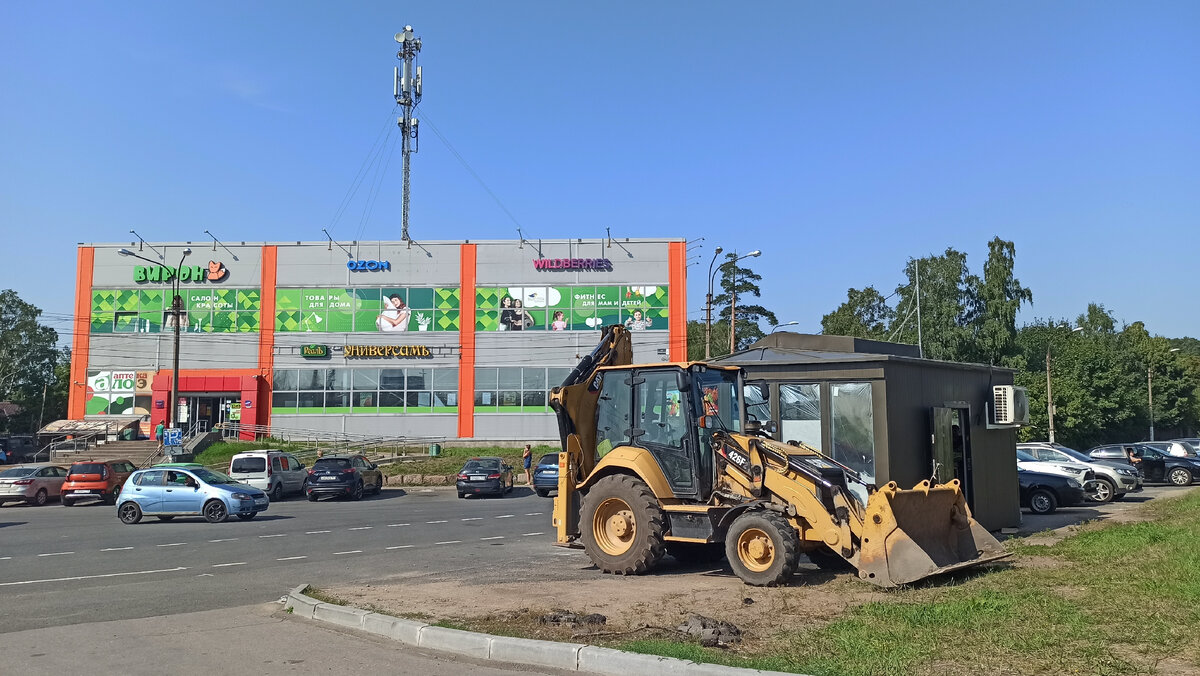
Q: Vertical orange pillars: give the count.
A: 4